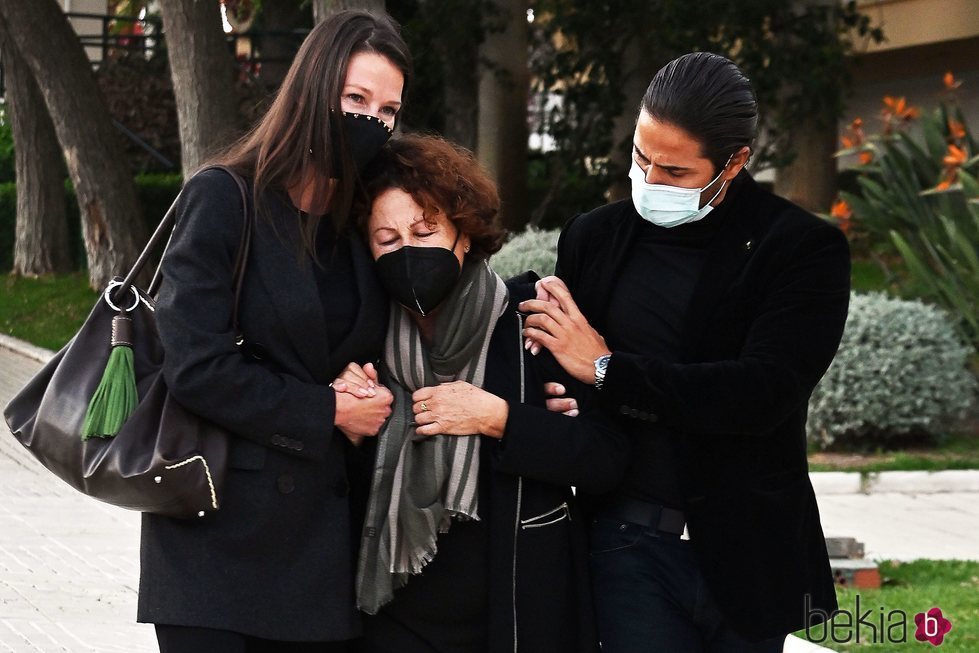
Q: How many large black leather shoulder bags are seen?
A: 1